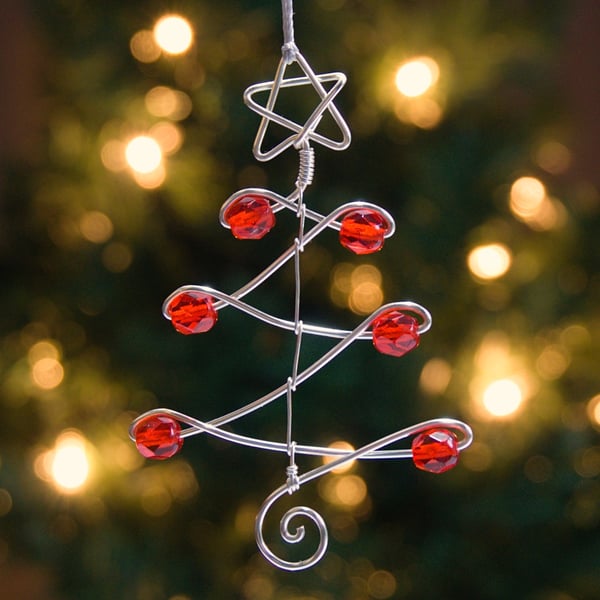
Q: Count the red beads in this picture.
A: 6